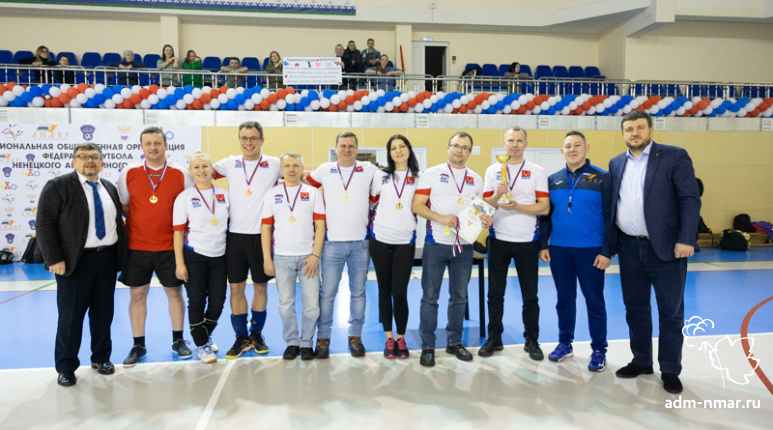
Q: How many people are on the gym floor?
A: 11